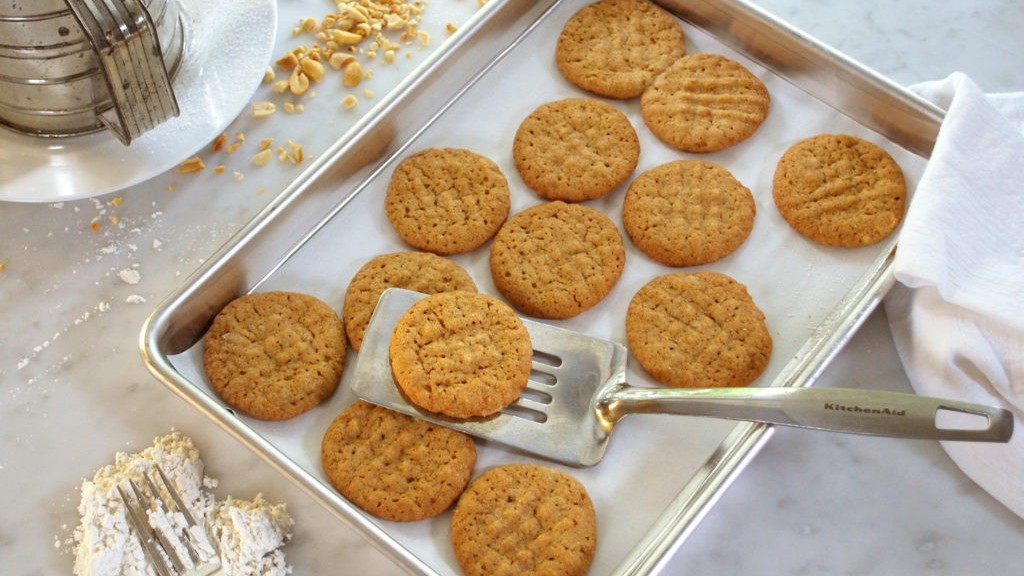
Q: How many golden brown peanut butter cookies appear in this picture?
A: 13